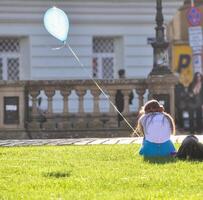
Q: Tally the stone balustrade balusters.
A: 8